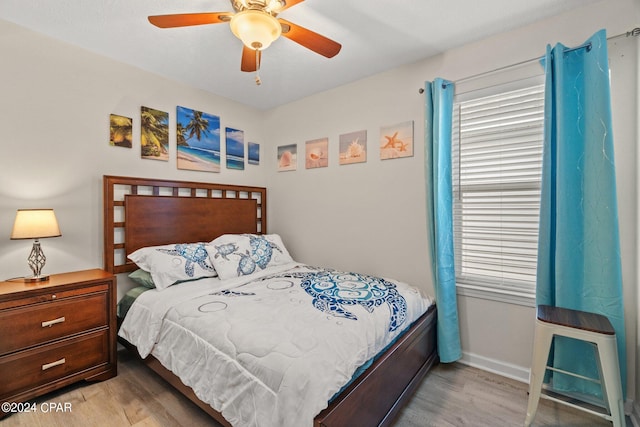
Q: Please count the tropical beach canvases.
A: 5